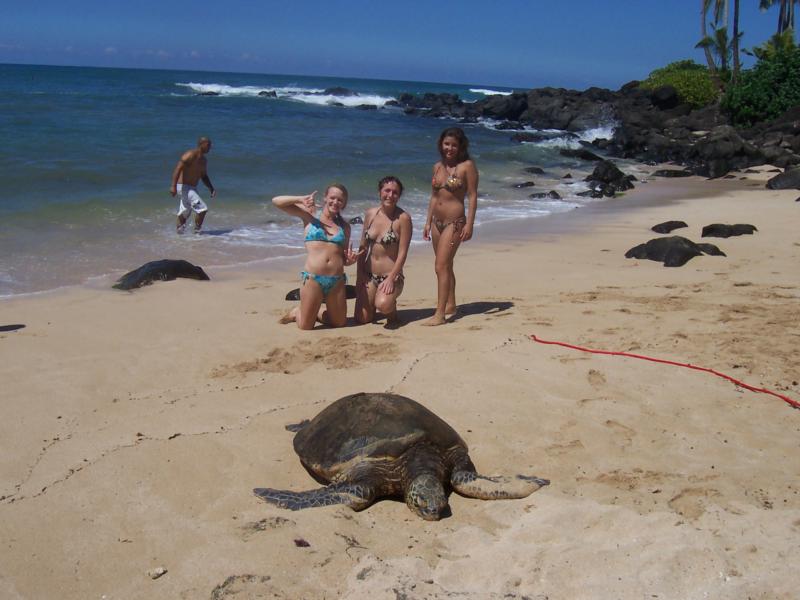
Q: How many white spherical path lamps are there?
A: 0